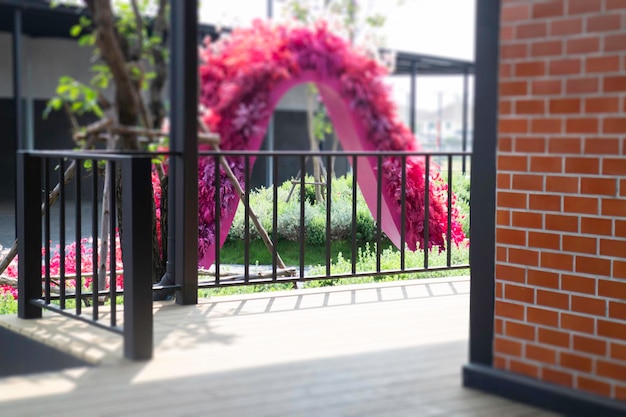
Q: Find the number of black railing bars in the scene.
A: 15